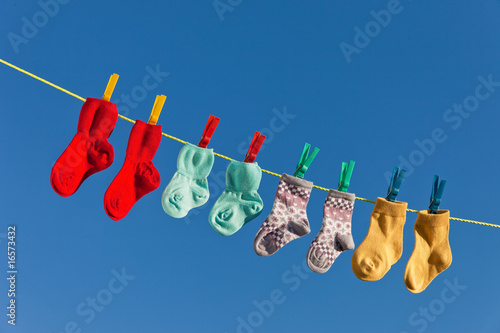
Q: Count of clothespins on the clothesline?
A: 8